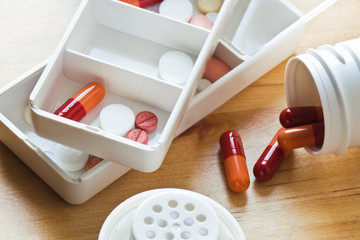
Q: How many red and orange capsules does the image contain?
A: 6